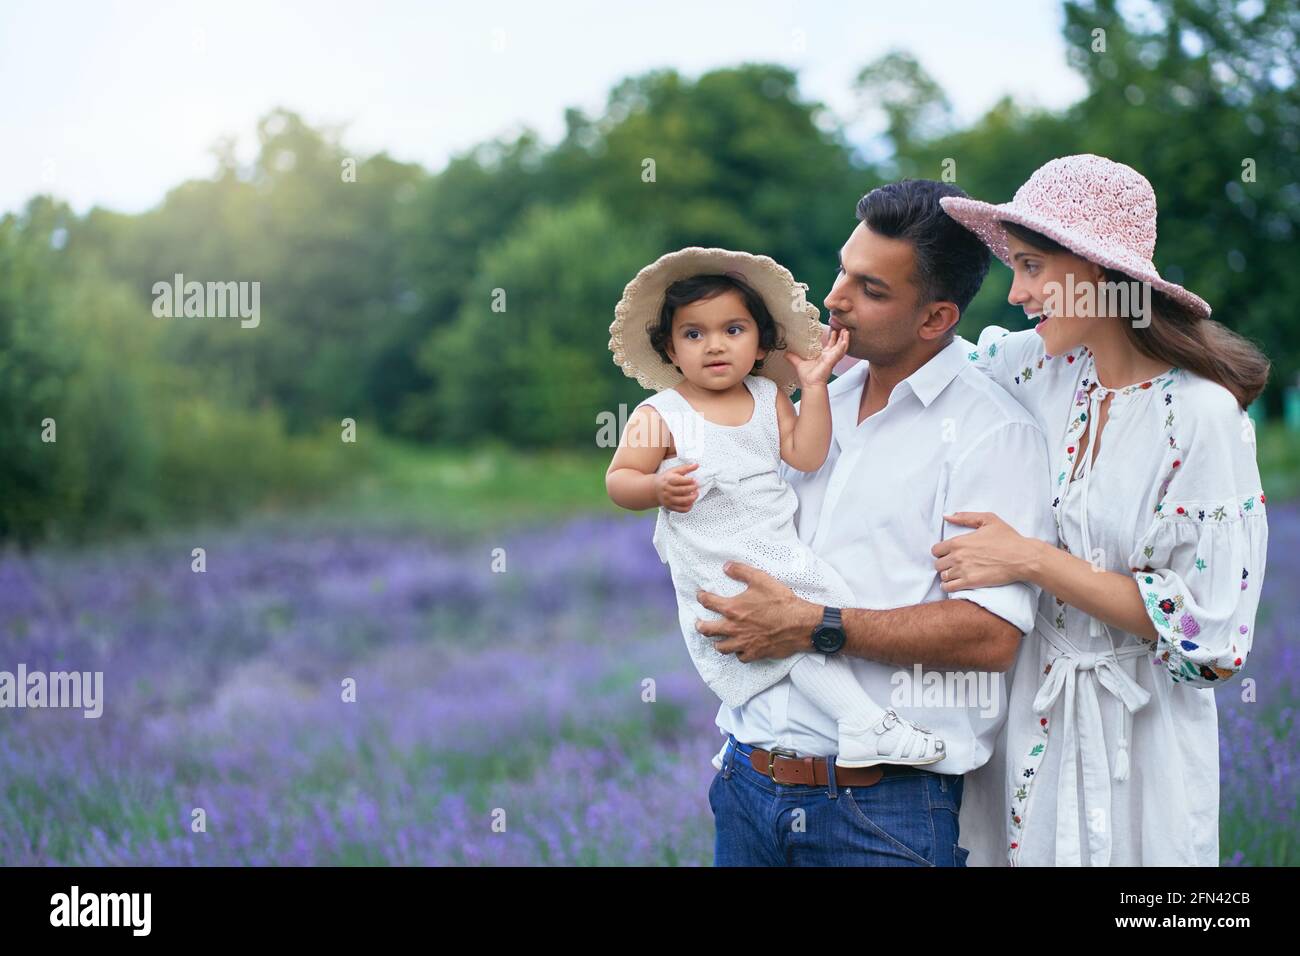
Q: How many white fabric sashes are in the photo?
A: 1